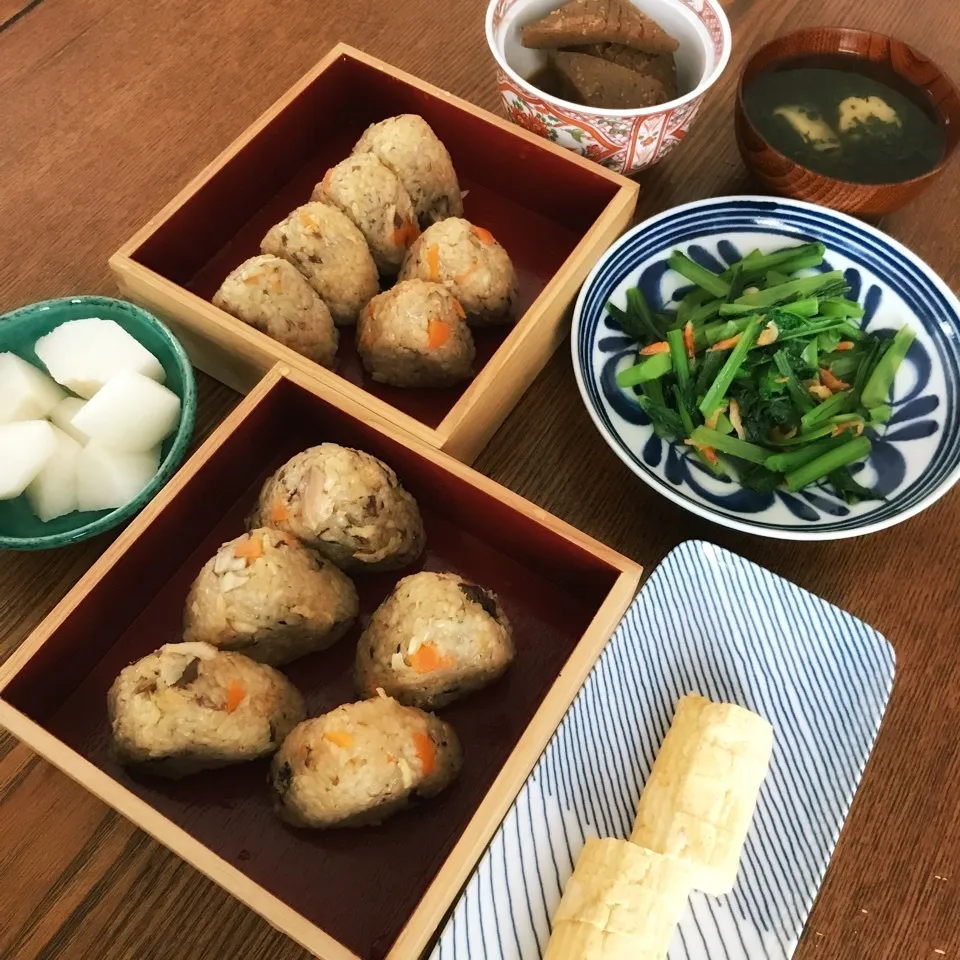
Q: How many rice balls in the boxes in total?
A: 11